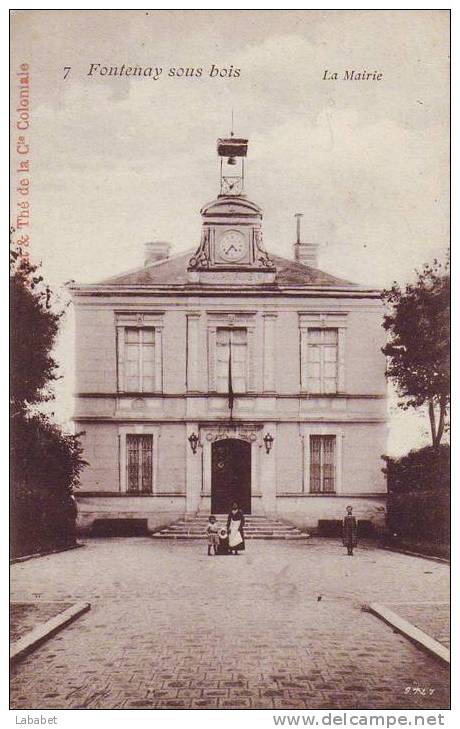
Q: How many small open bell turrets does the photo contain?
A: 1